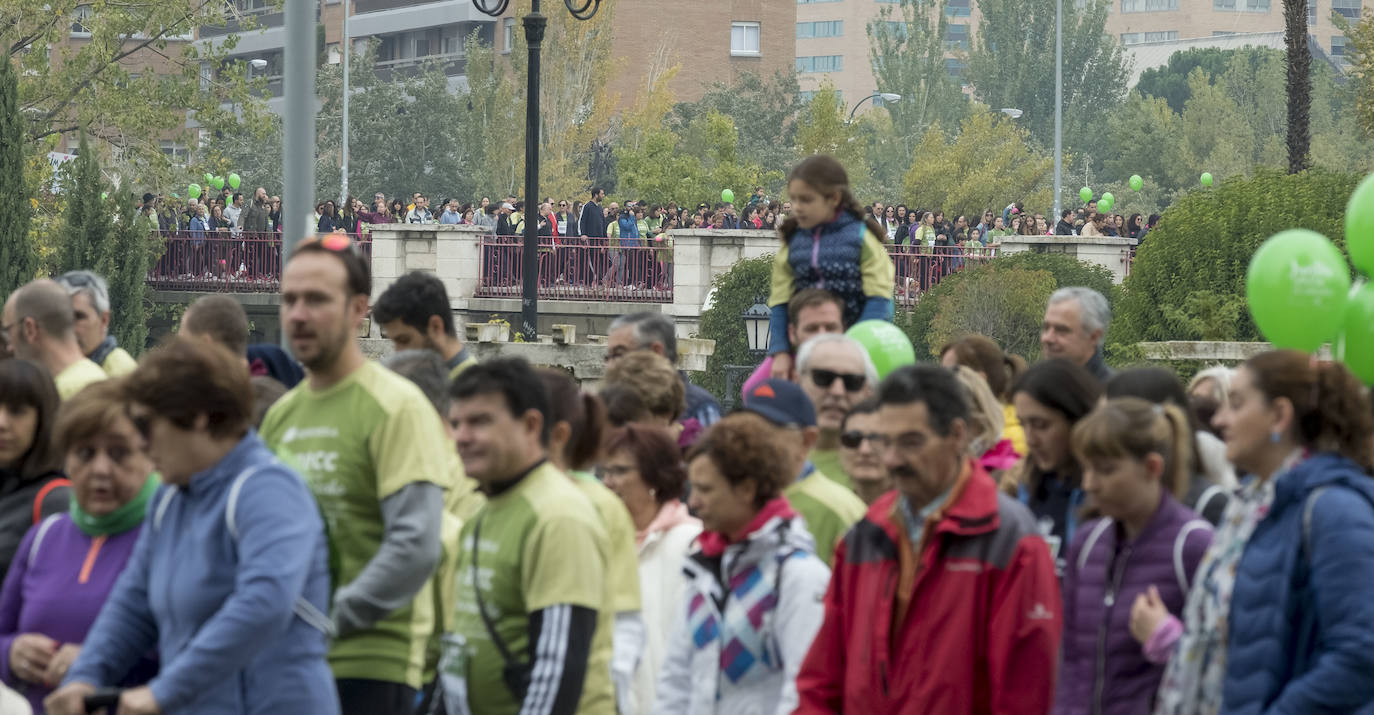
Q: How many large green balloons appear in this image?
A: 4